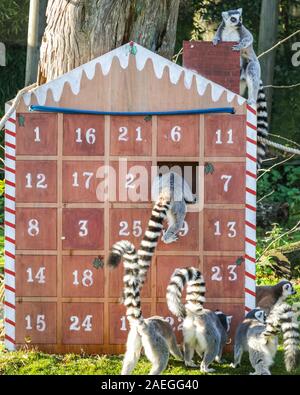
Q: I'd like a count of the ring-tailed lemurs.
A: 6